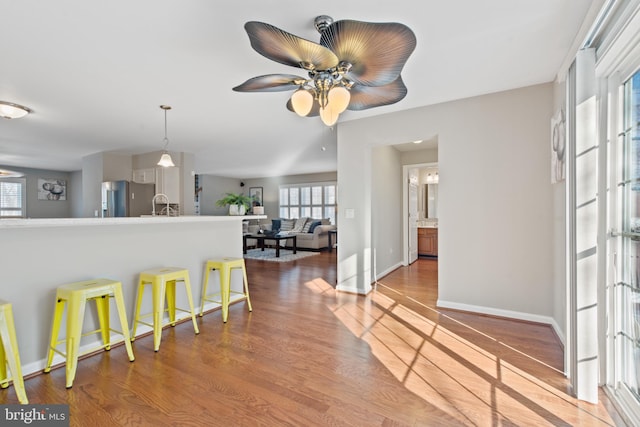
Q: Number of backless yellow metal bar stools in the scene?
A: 4